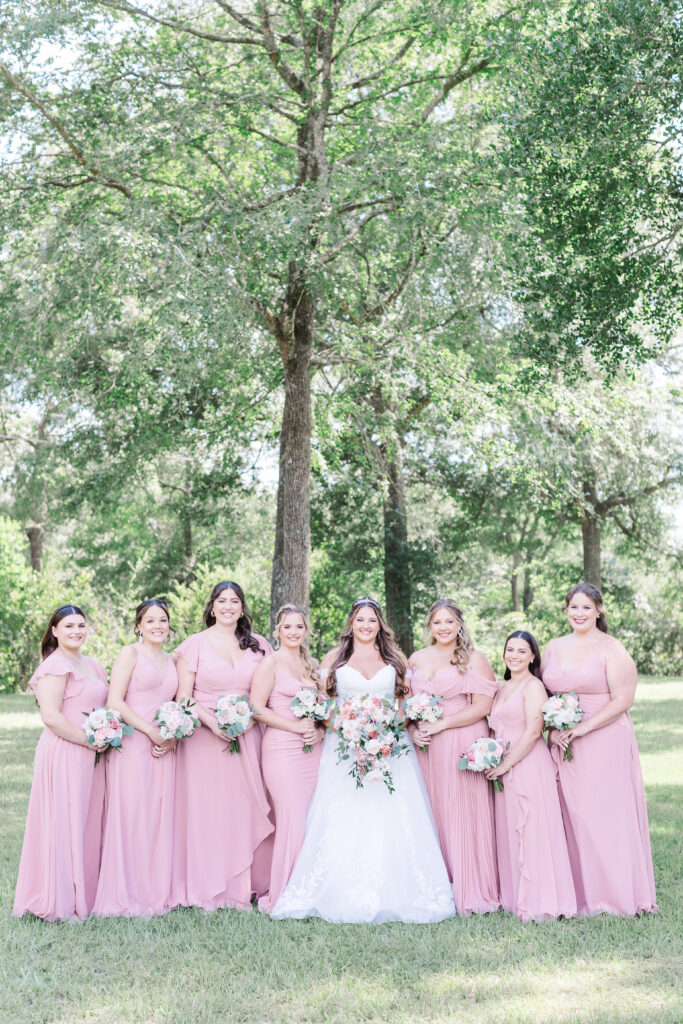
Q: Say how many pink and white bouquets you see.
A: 8